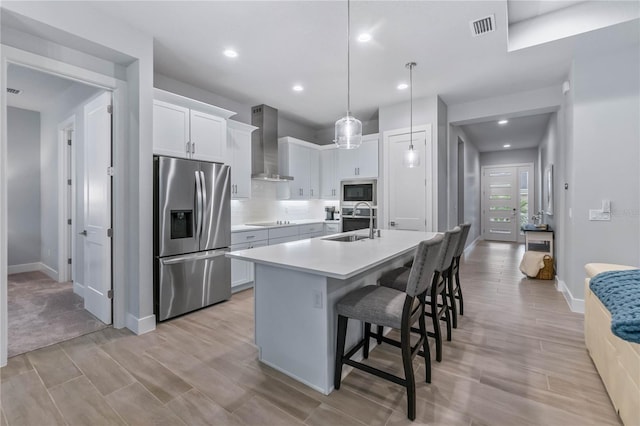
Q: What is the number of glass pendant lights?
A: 2